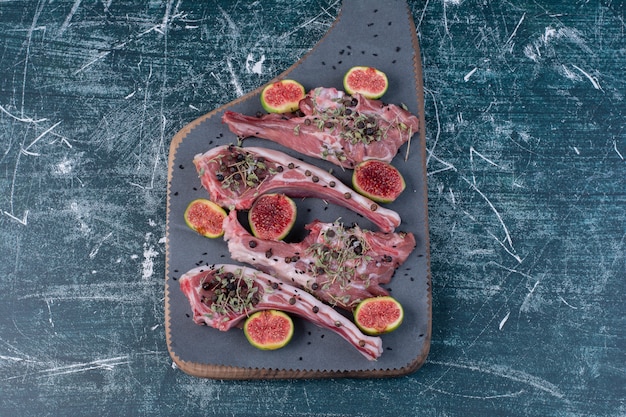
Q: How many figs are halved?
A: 7